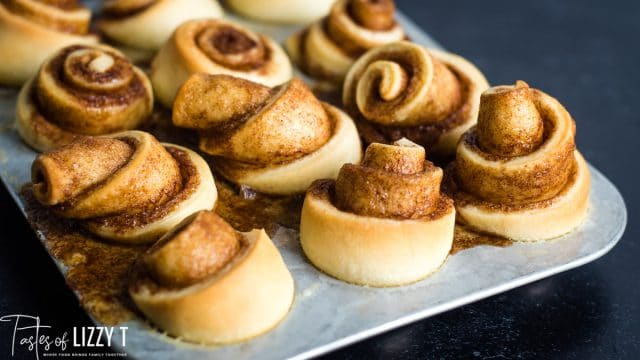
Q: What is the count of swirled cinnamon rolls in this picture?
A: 12